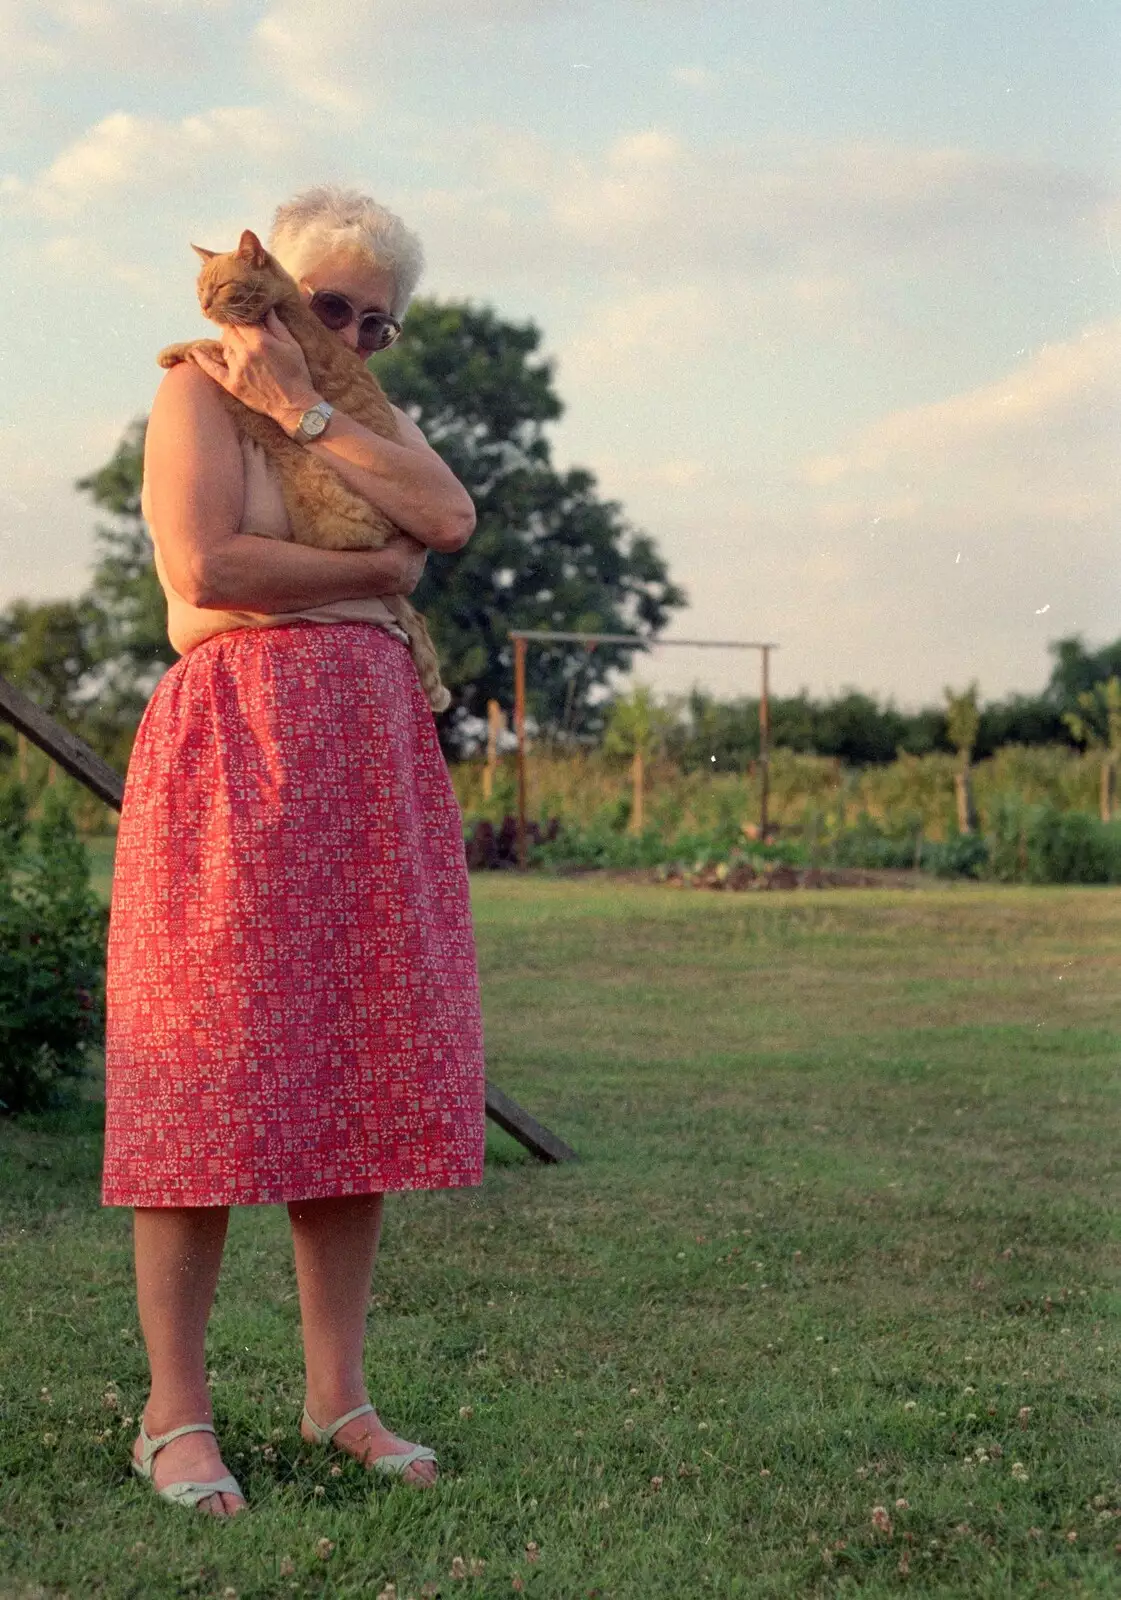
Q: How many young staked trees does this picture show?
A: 3